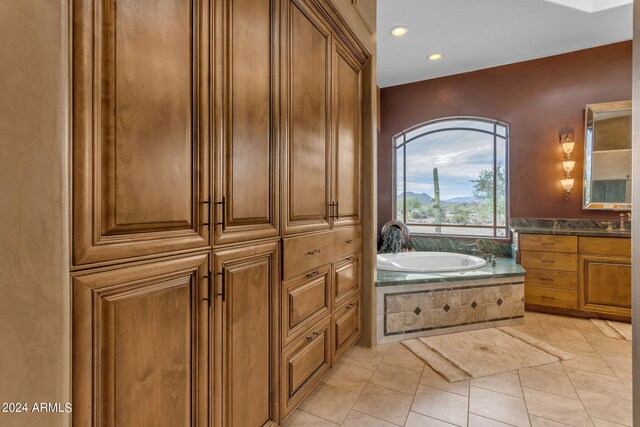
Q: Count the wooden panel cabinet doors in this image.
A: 7